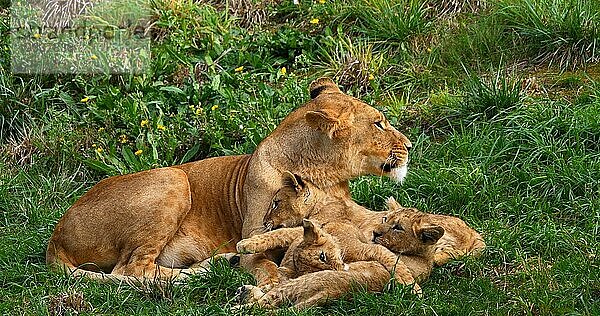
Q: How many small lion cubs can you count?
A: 3